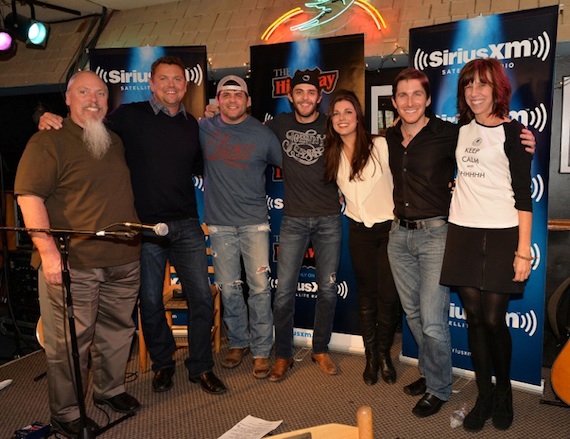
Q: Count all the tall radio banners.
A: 3